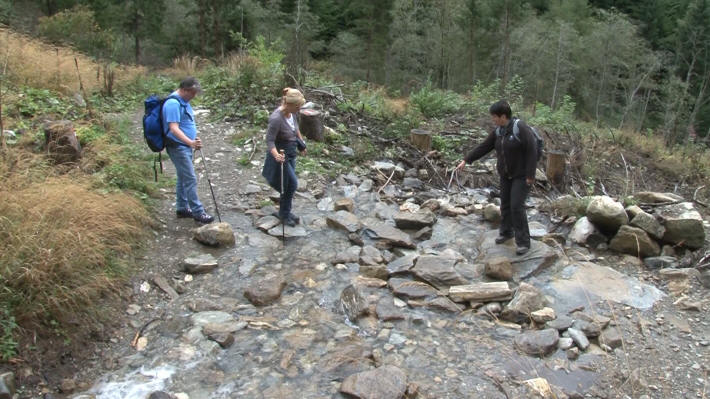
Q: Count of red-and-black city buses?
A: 0